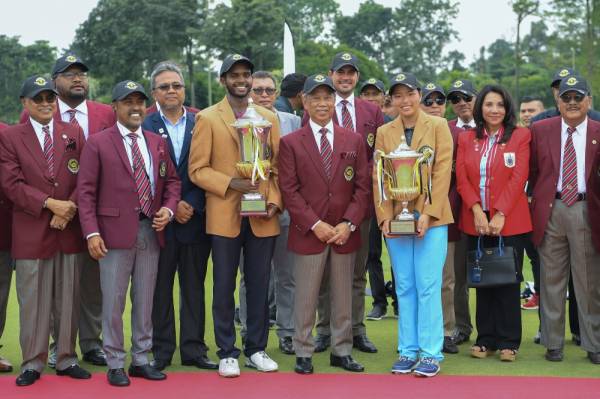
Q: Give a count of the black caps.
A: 12